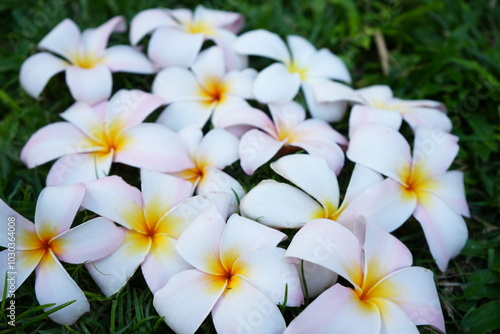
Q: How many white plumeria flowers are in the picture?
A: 14